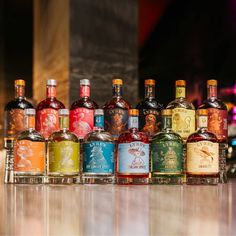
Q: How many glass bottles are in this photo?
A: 13